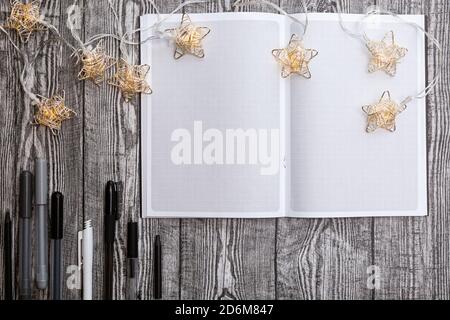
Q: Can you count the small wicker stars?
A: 8